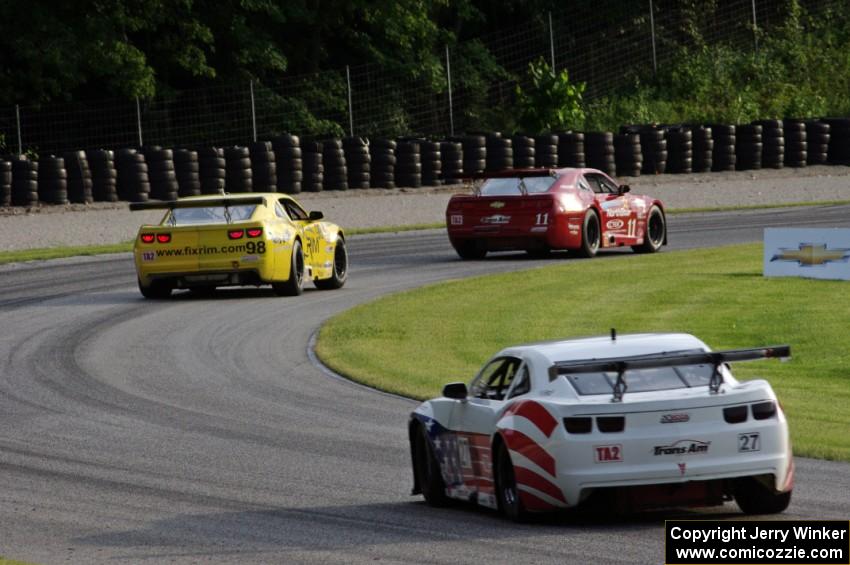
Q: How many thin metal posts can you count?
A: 8